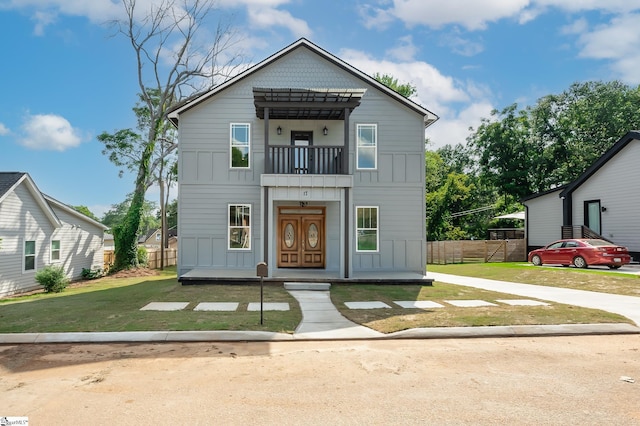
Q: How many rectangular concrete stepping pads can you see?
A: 7